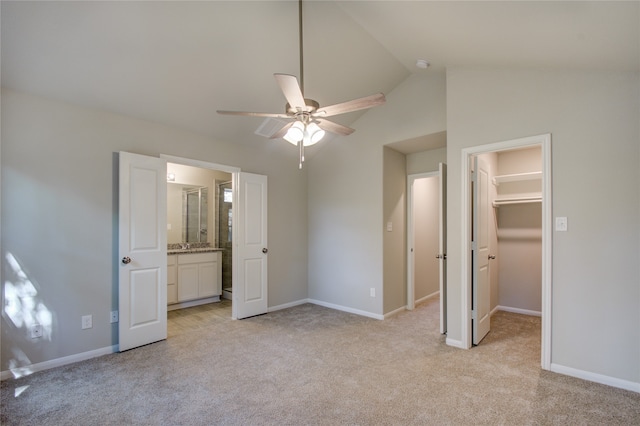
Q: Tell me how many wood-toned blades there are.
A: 5